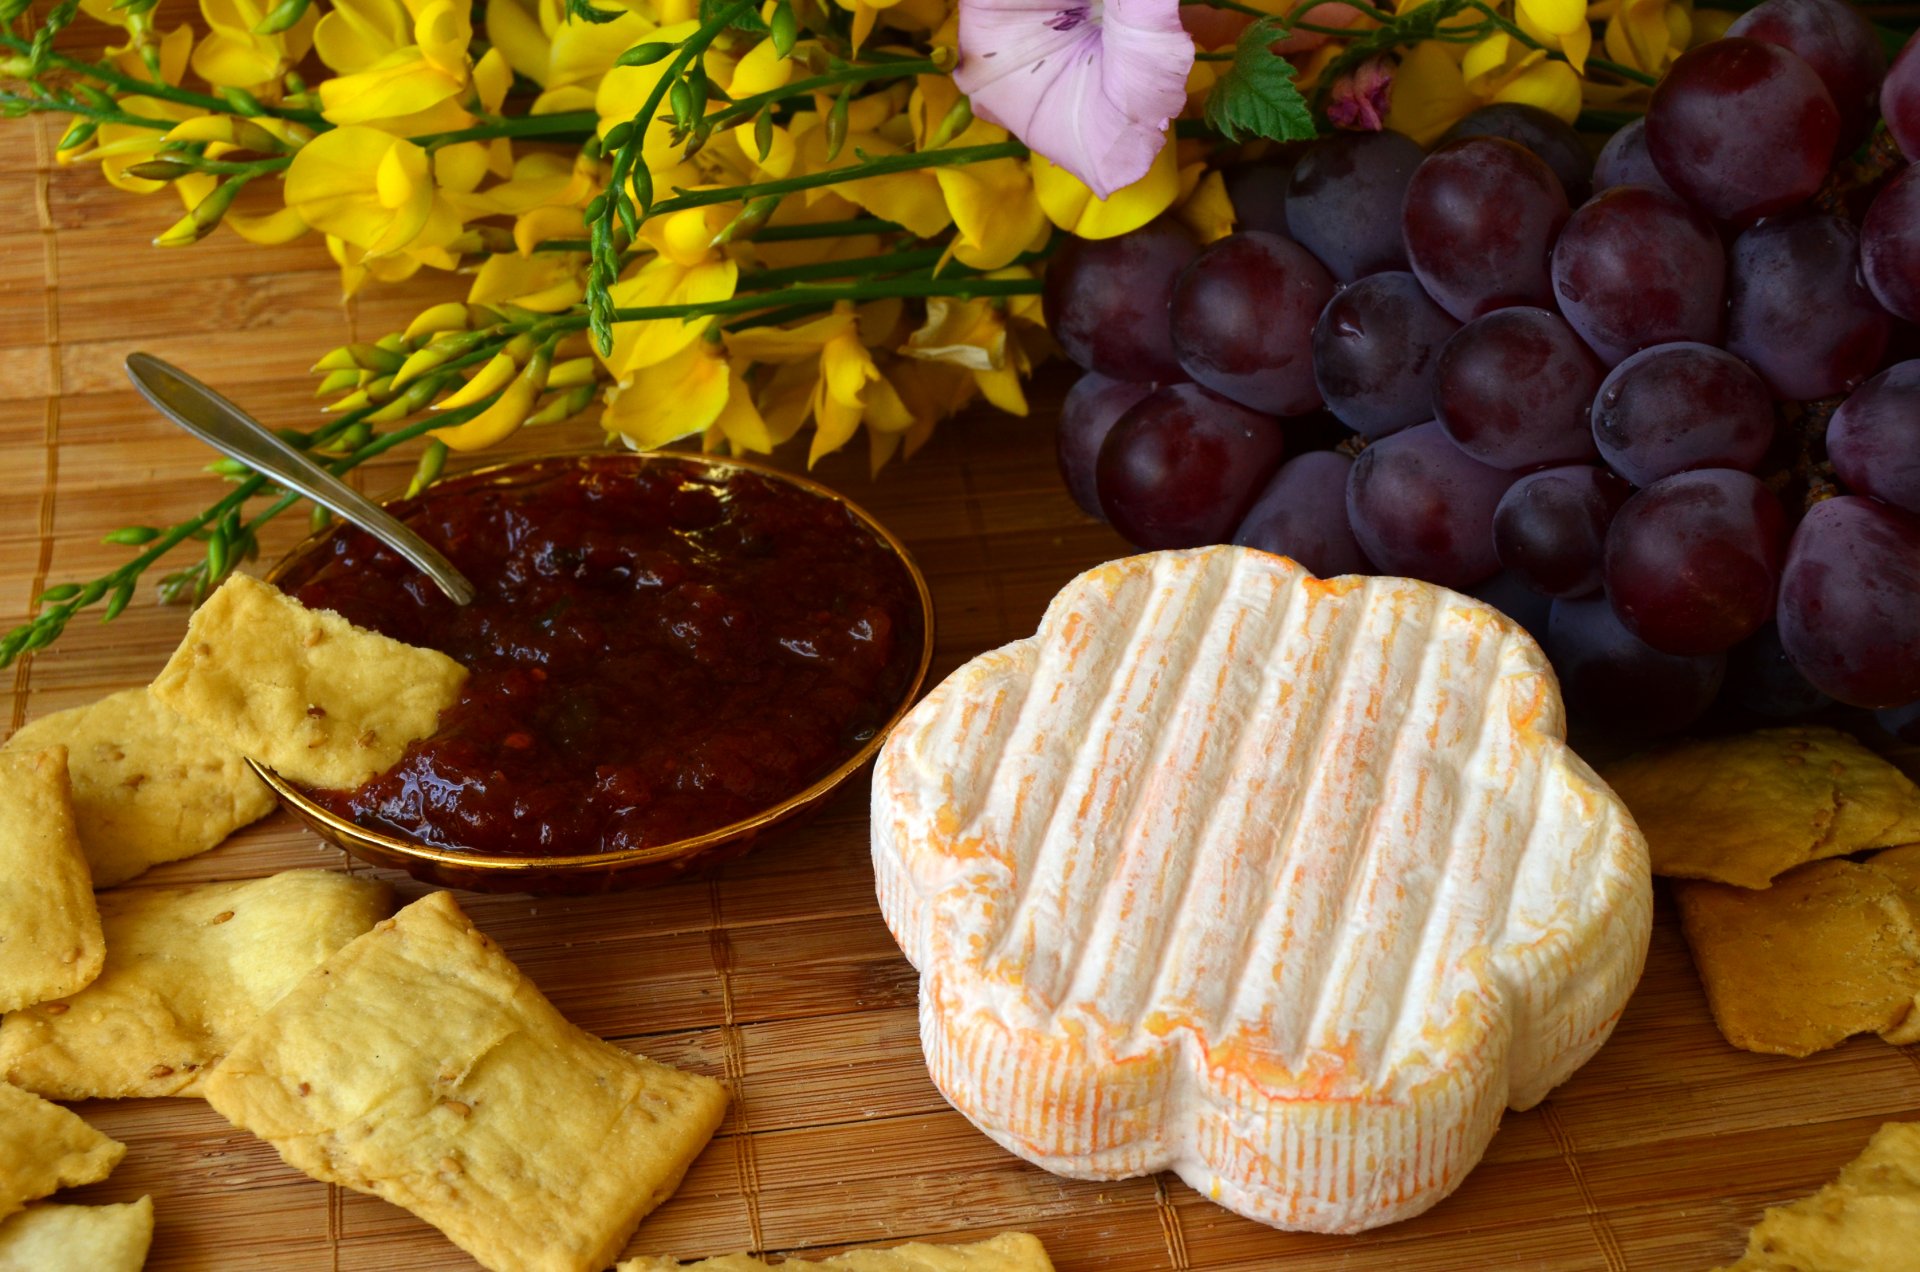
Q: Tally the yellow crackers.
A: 11